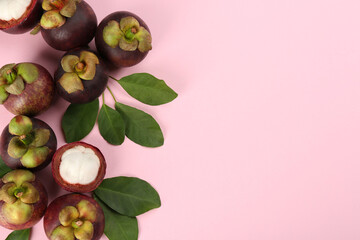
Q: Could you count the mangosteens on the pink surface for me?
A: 9